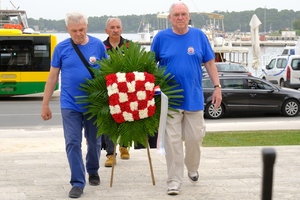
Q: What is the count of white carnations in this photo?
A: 12